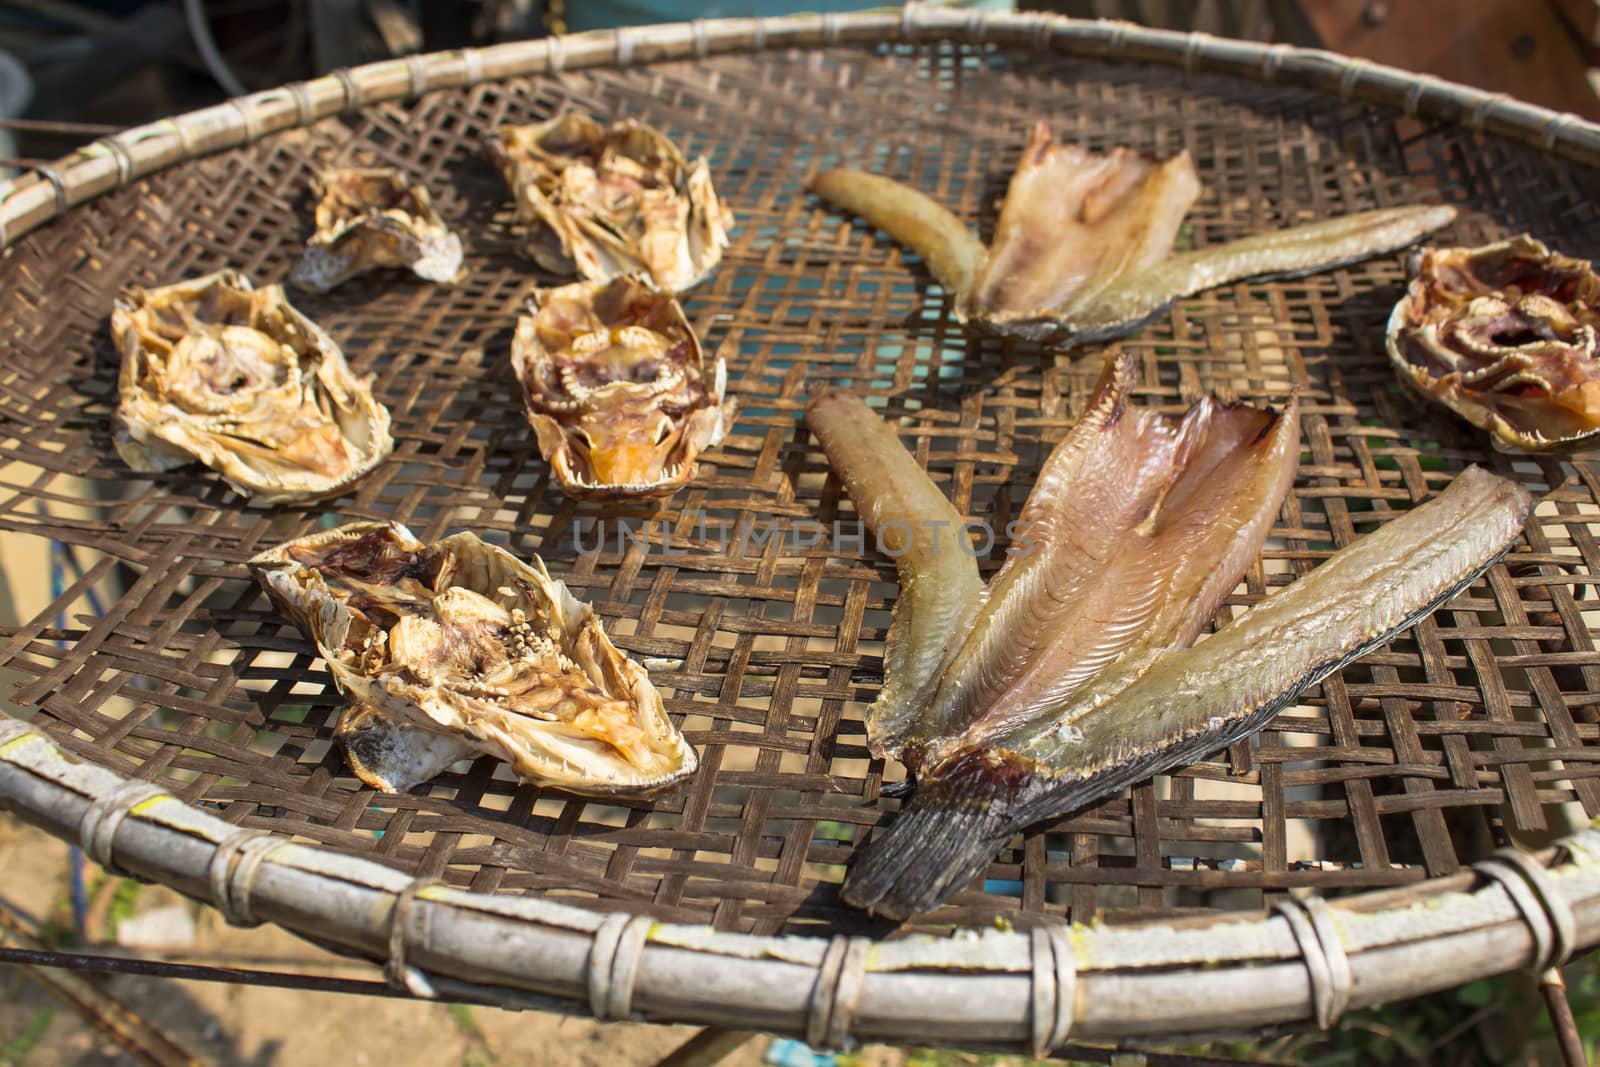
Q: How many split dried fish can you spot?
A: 2